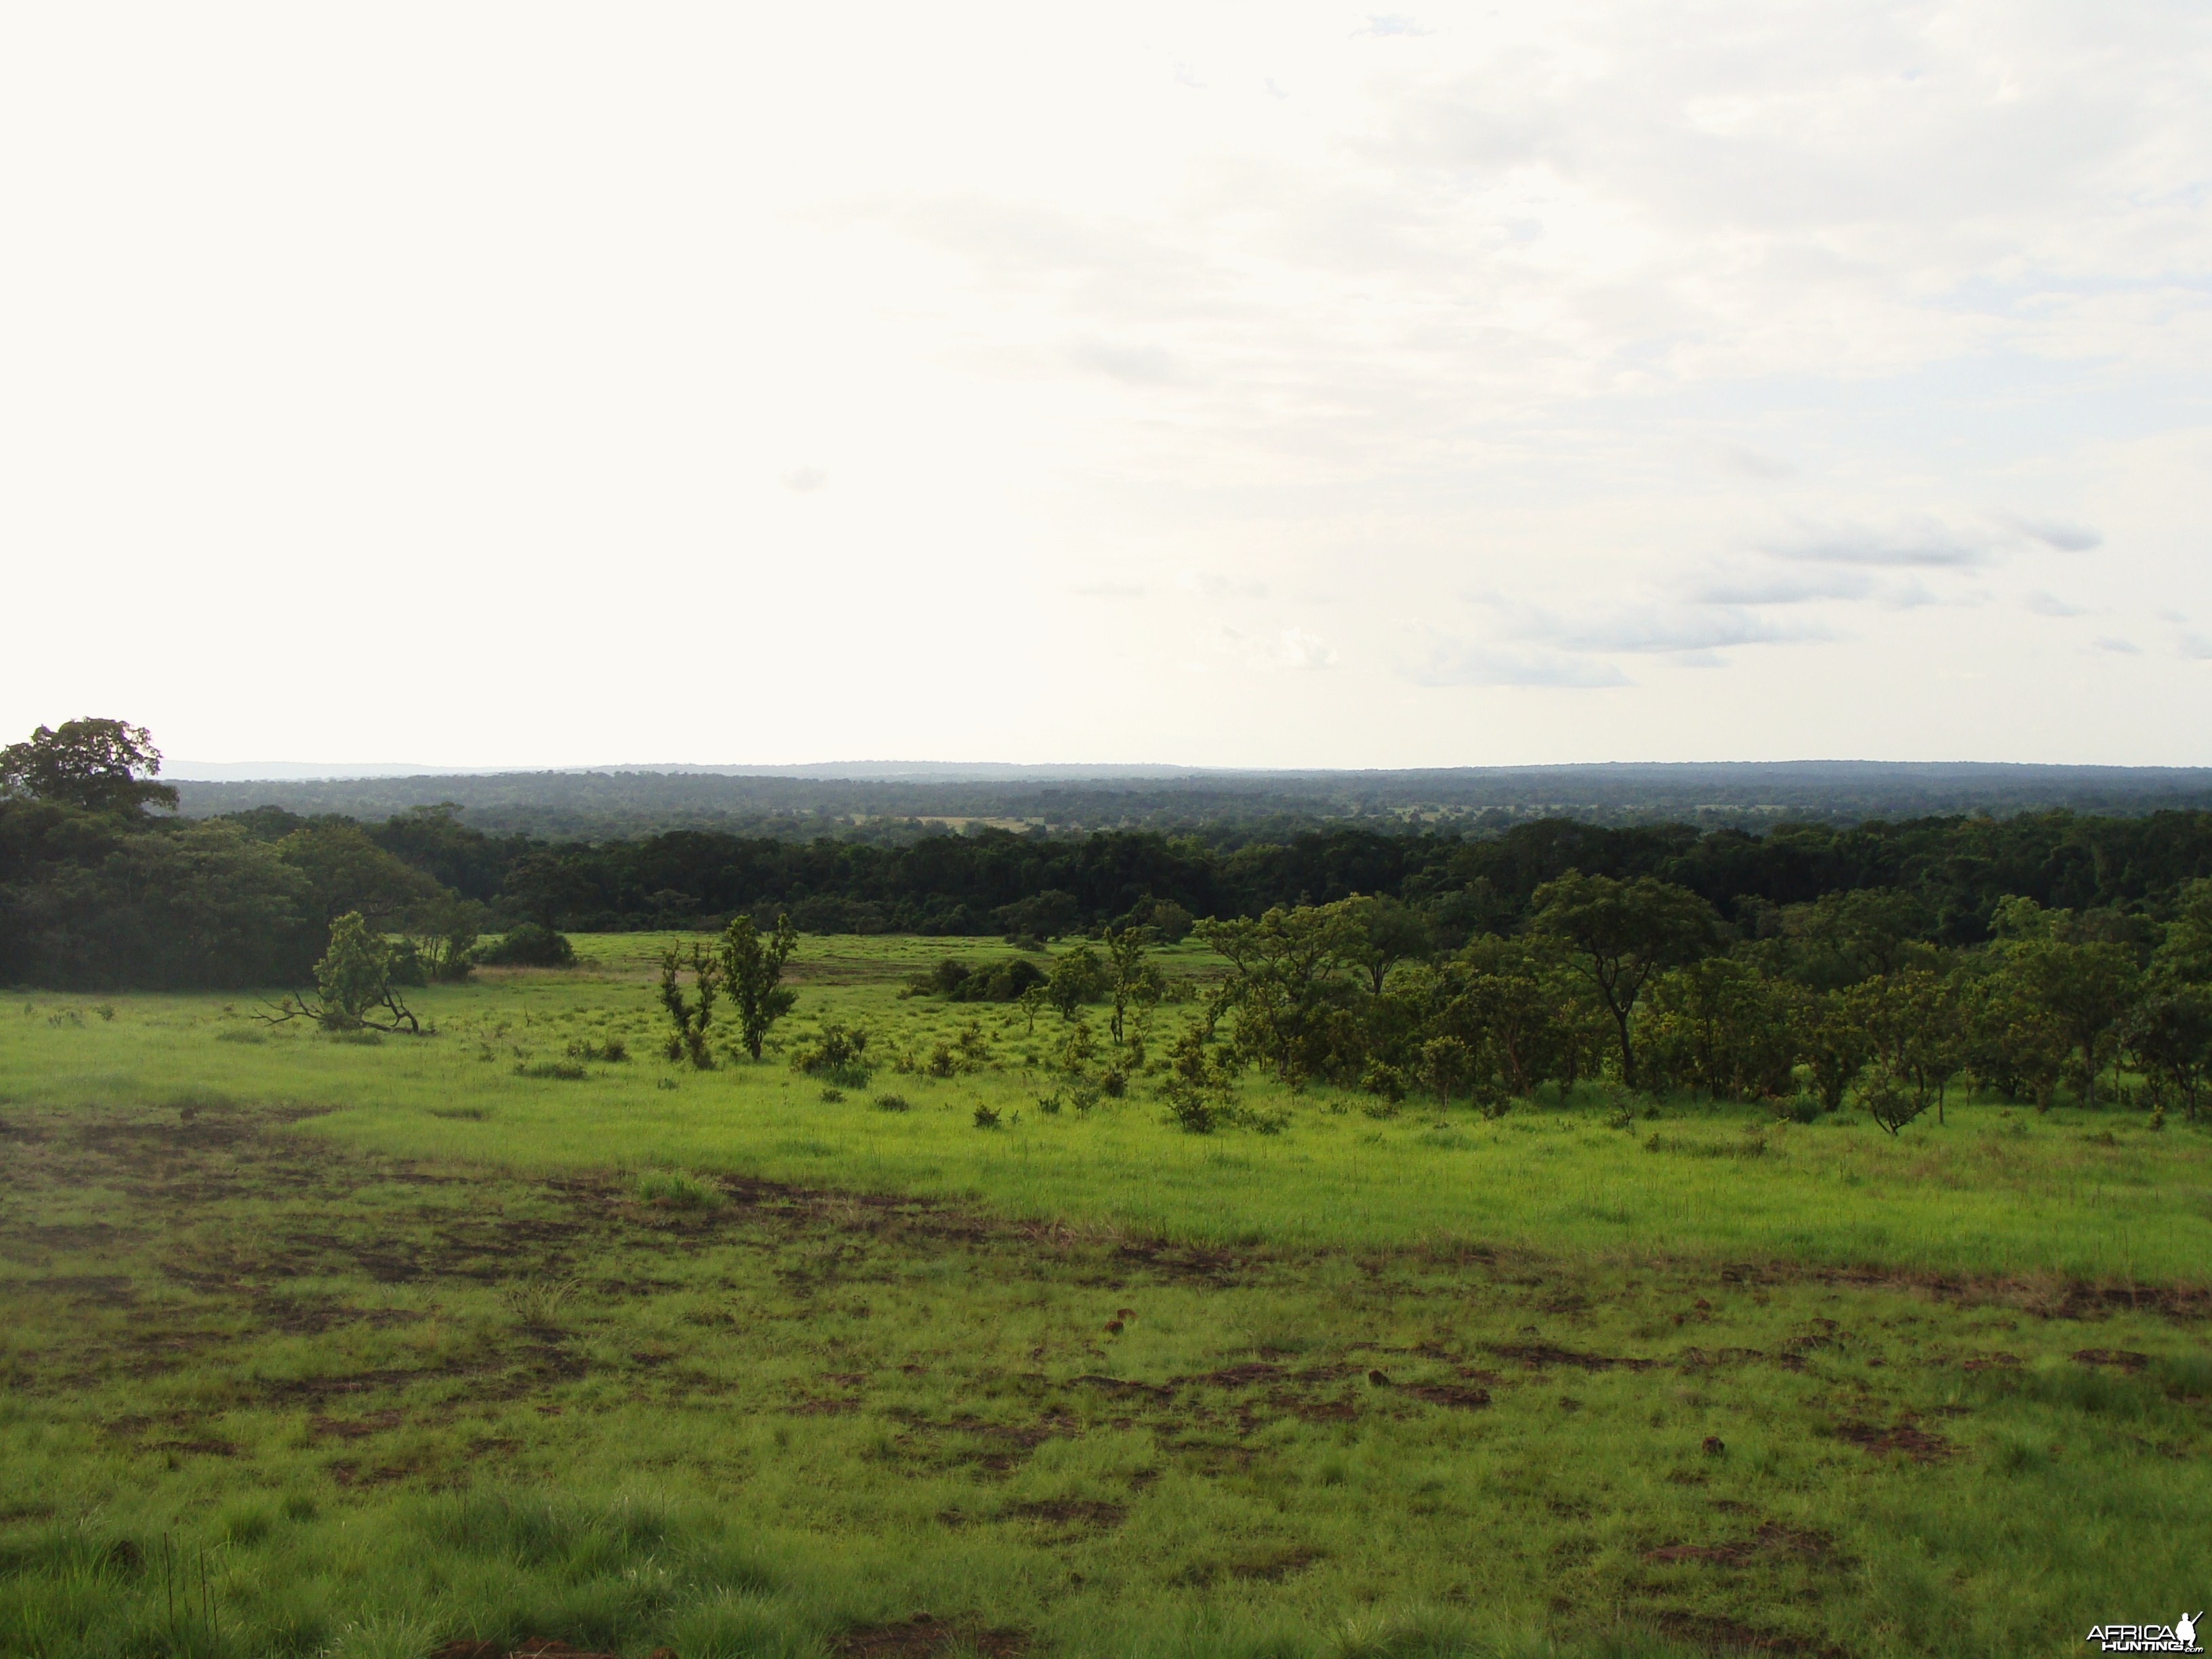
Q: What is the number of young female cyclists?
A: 0